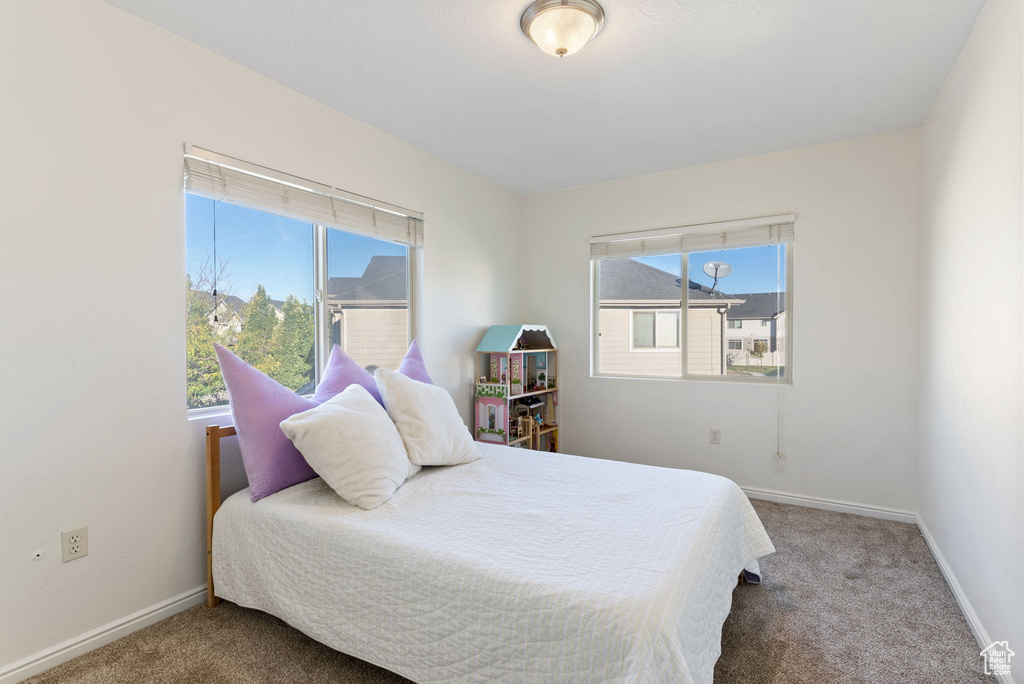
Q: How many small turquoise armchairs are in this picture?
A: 0